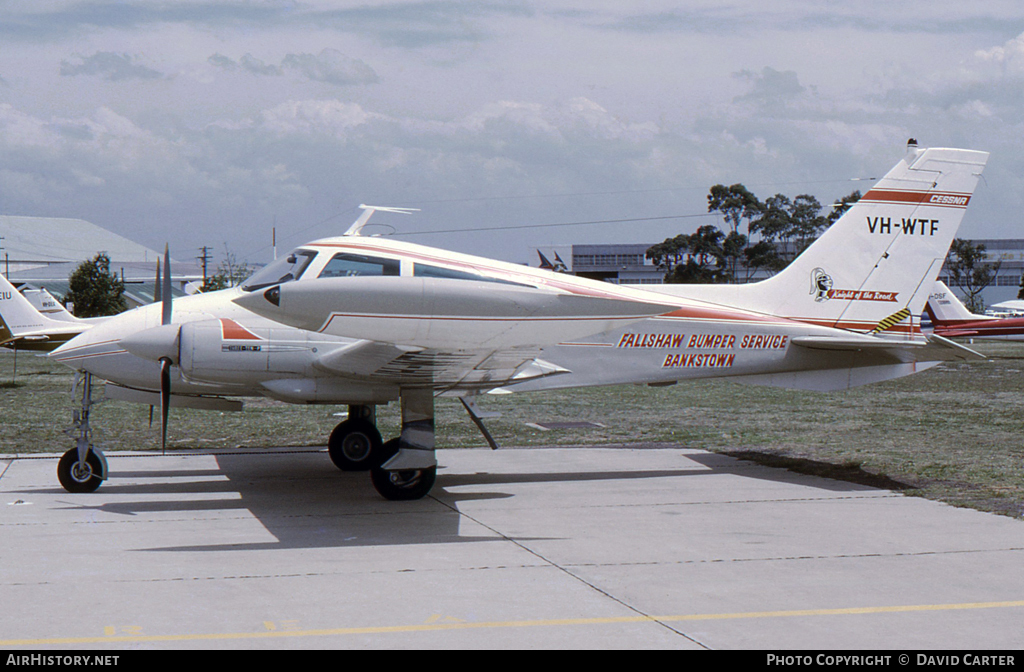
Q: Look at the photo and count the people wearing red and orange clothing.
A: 0